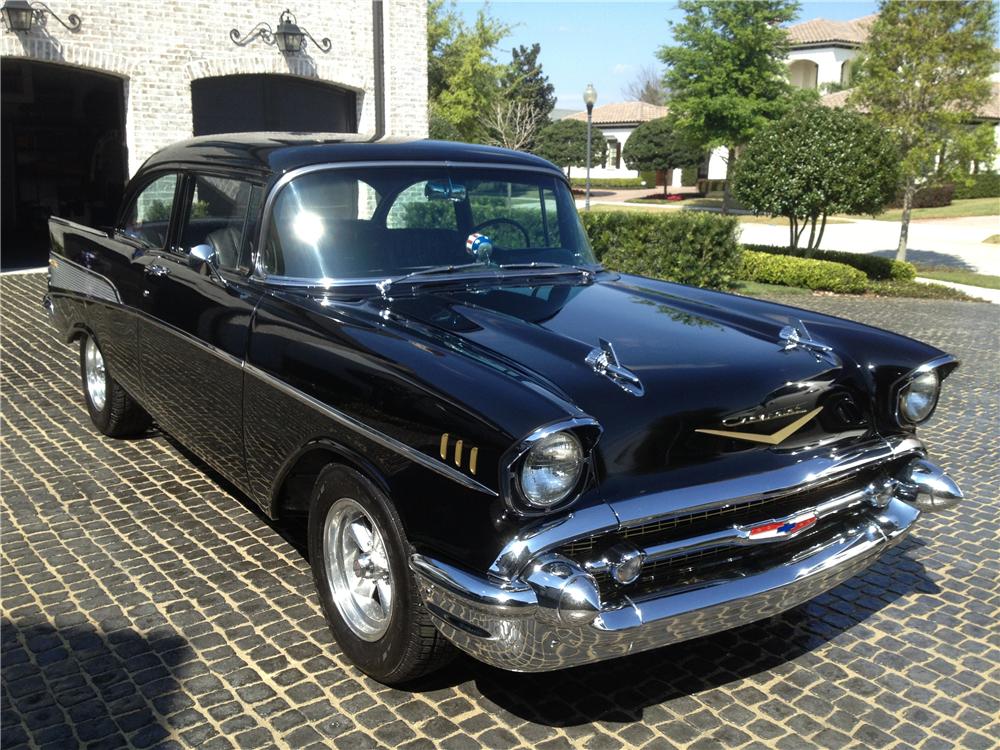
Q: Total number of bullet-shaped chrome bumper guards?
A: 2